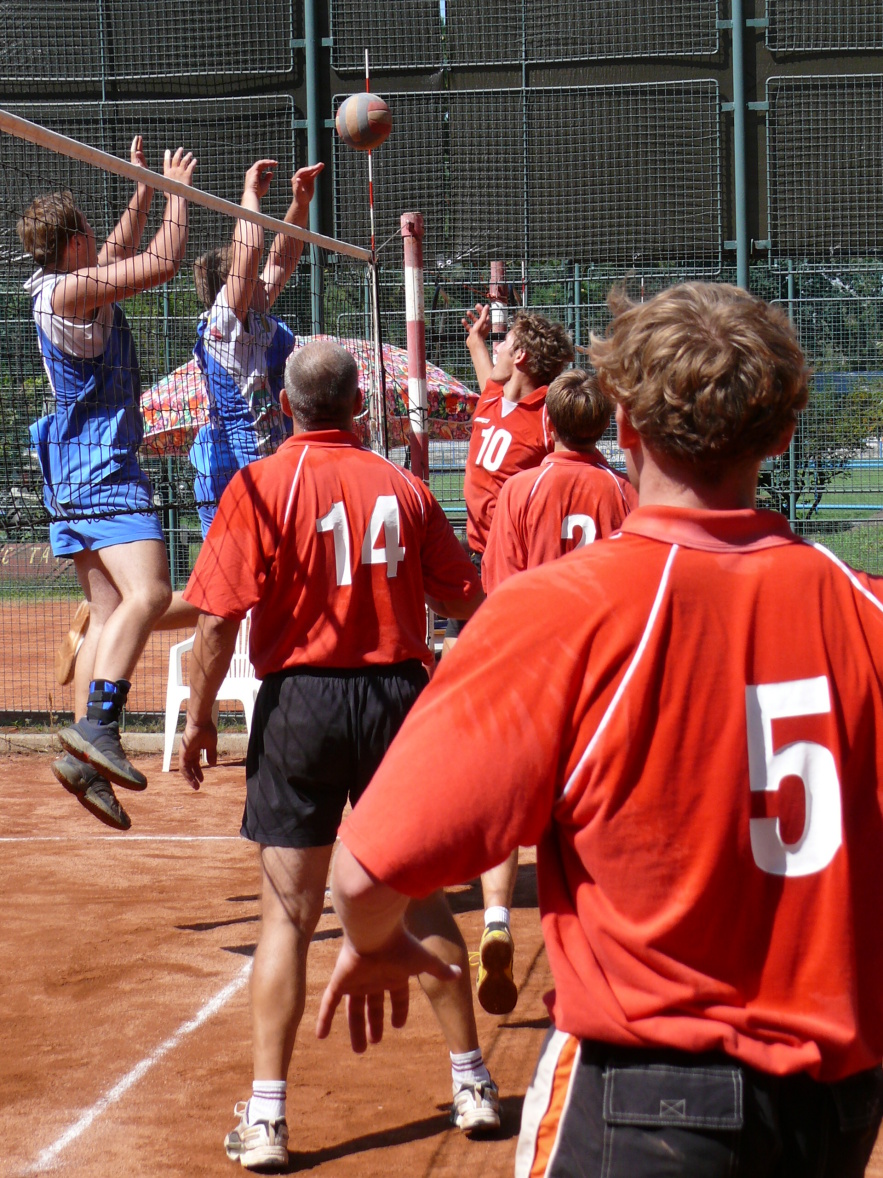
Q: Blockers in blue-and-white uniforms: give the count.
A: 2